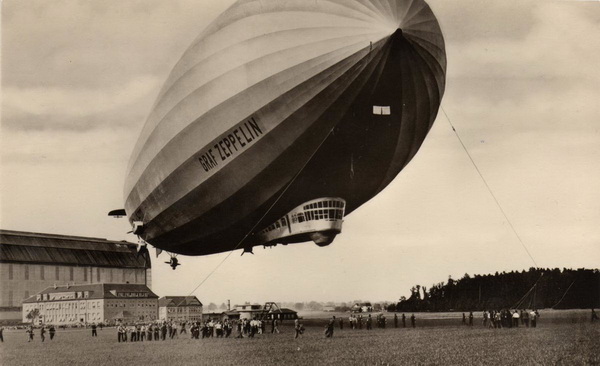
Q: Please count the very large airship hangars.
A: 1